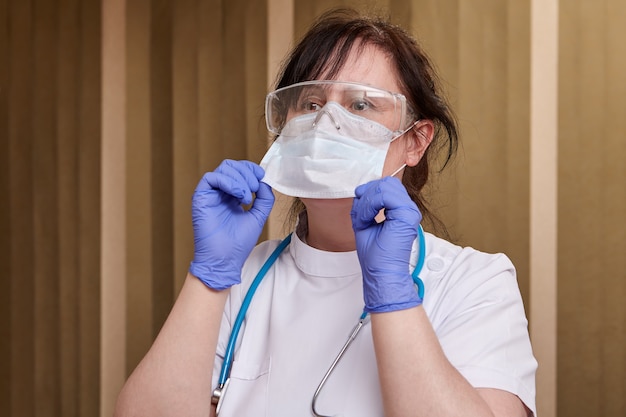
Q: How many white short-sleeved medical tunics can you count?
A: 1